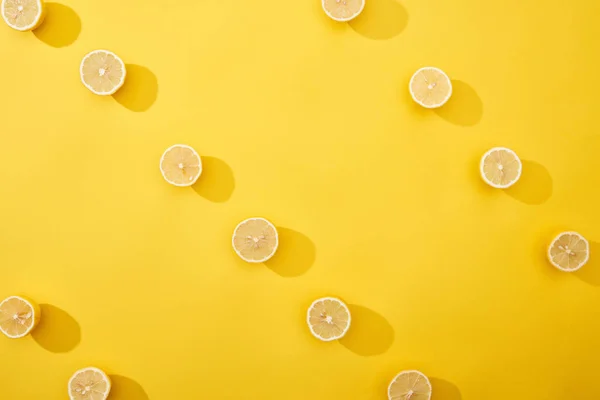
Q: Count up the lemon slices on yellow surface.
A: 12